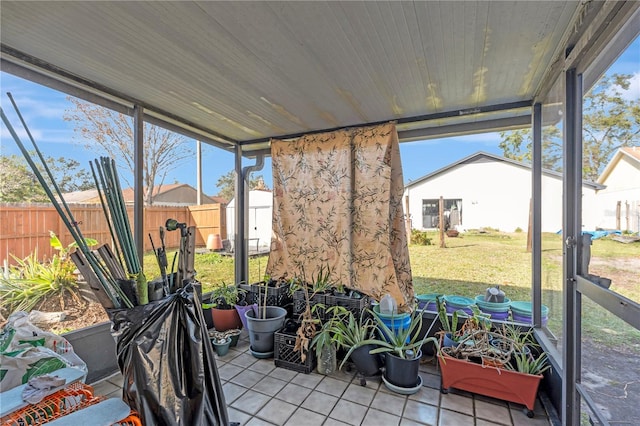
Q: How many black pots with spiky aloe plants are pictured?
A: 2